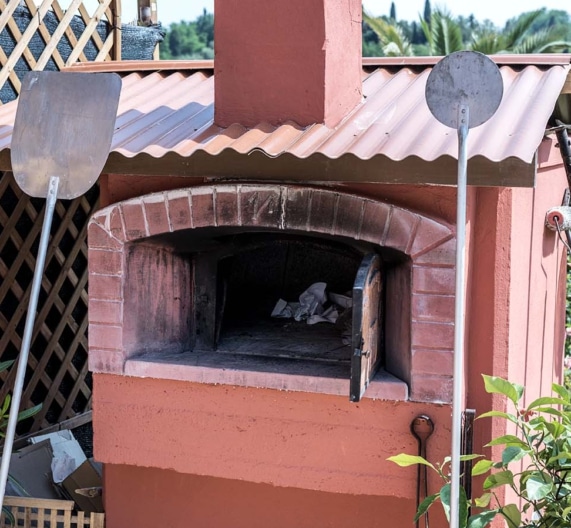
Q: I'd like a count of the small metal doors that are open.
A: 1